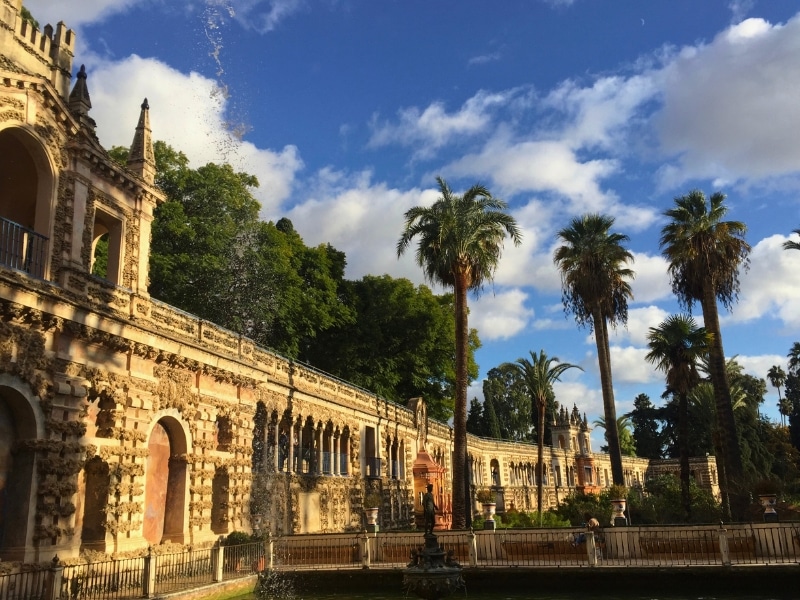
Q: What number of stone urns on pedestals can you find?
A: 4